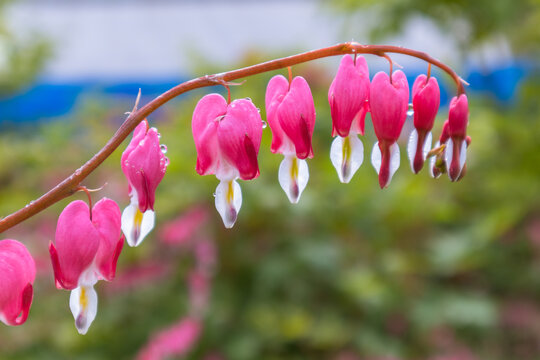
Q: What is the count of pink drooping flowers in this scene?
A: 9